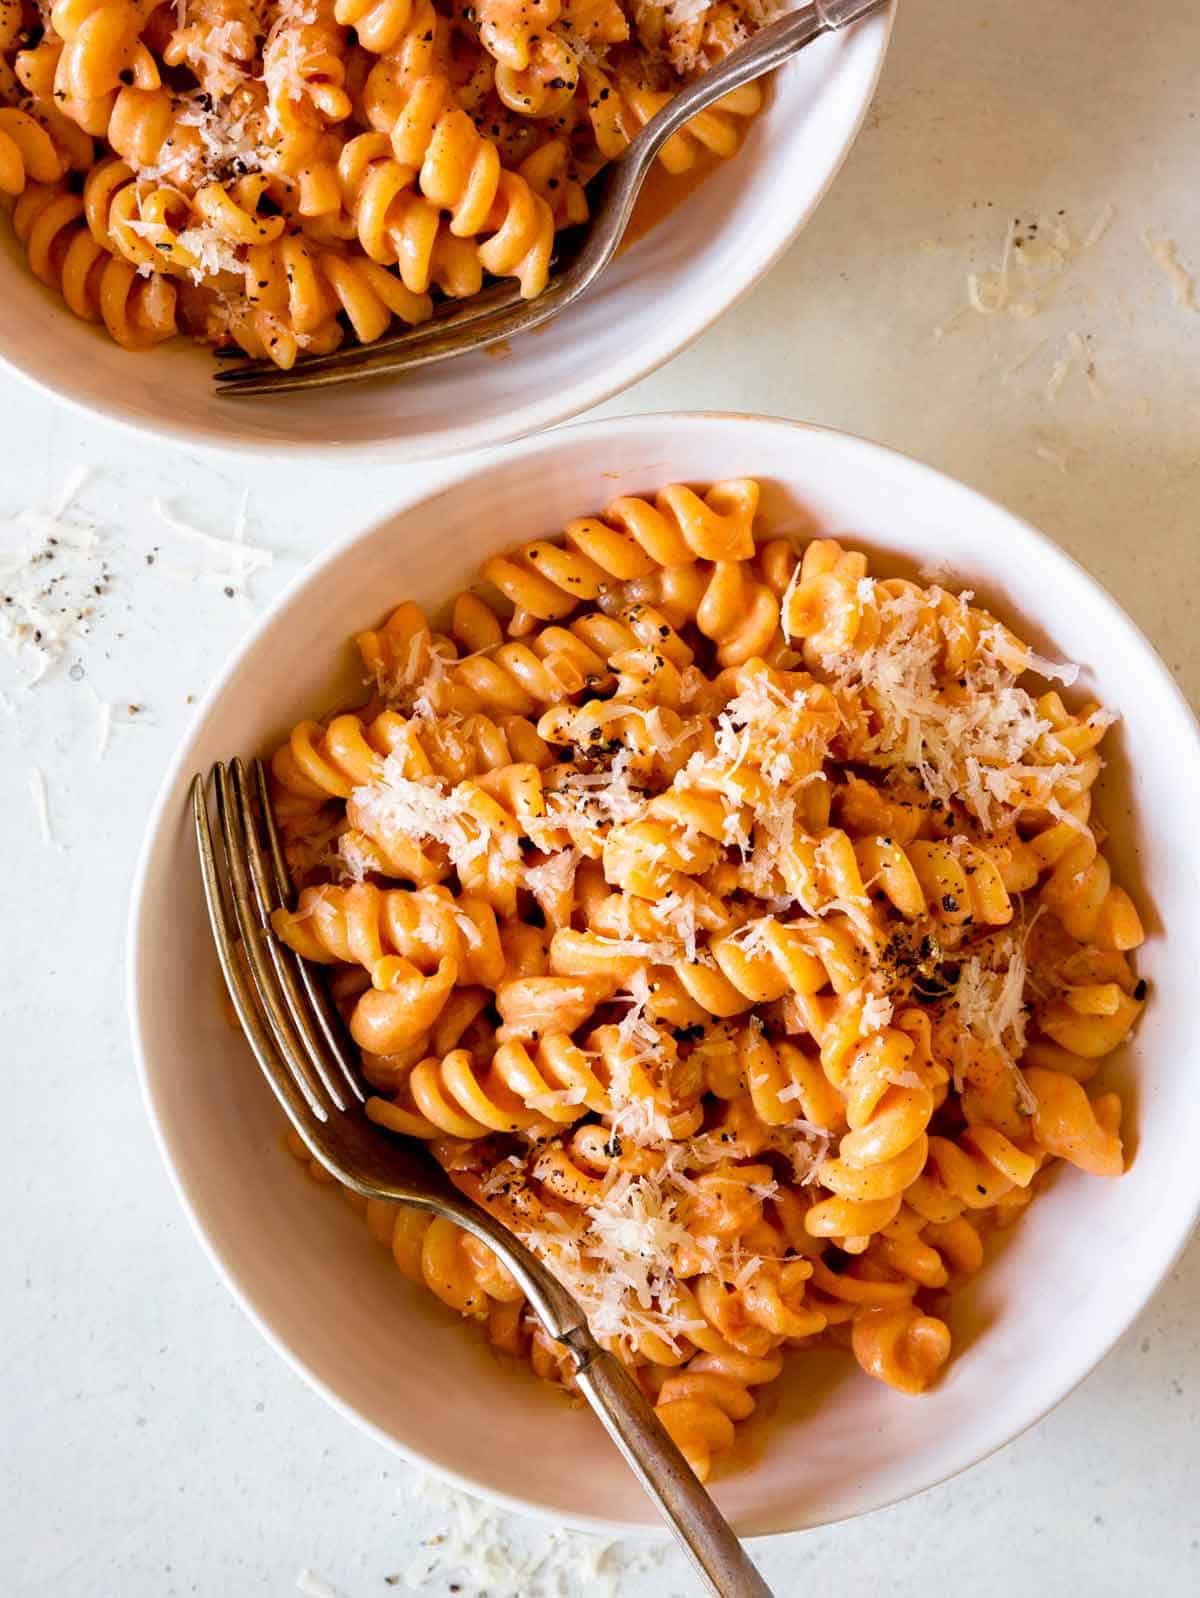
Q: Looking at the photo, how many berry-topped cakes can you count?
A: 0